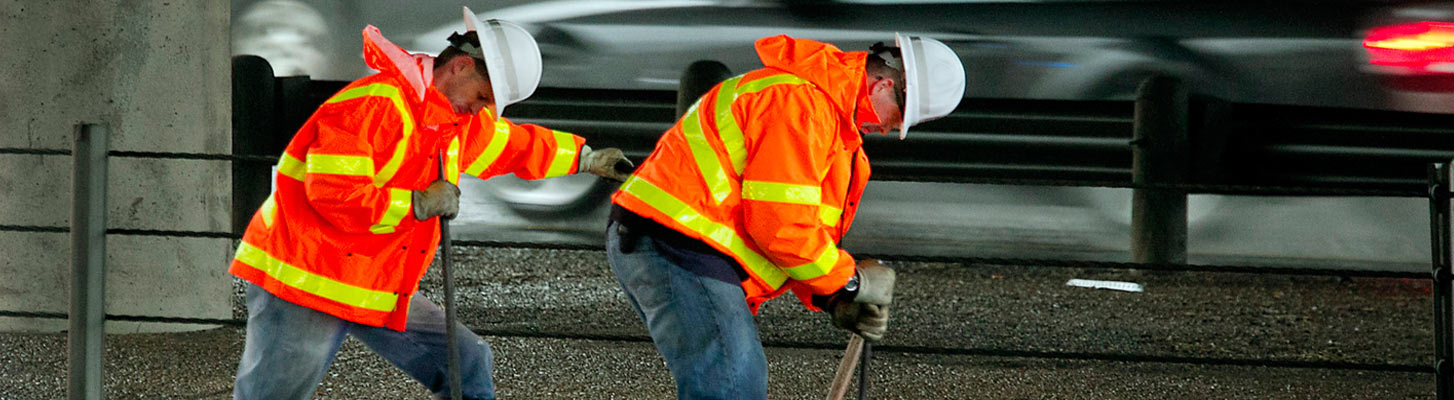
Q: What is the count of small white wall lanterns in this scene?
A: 0